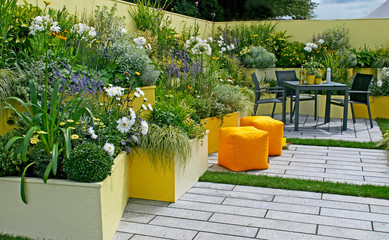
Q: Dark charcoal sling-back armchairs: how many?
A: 3